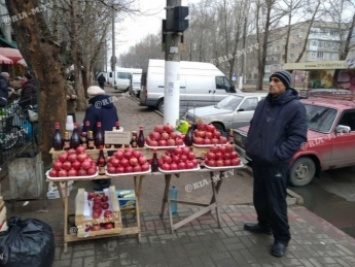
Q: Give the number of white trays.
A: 6